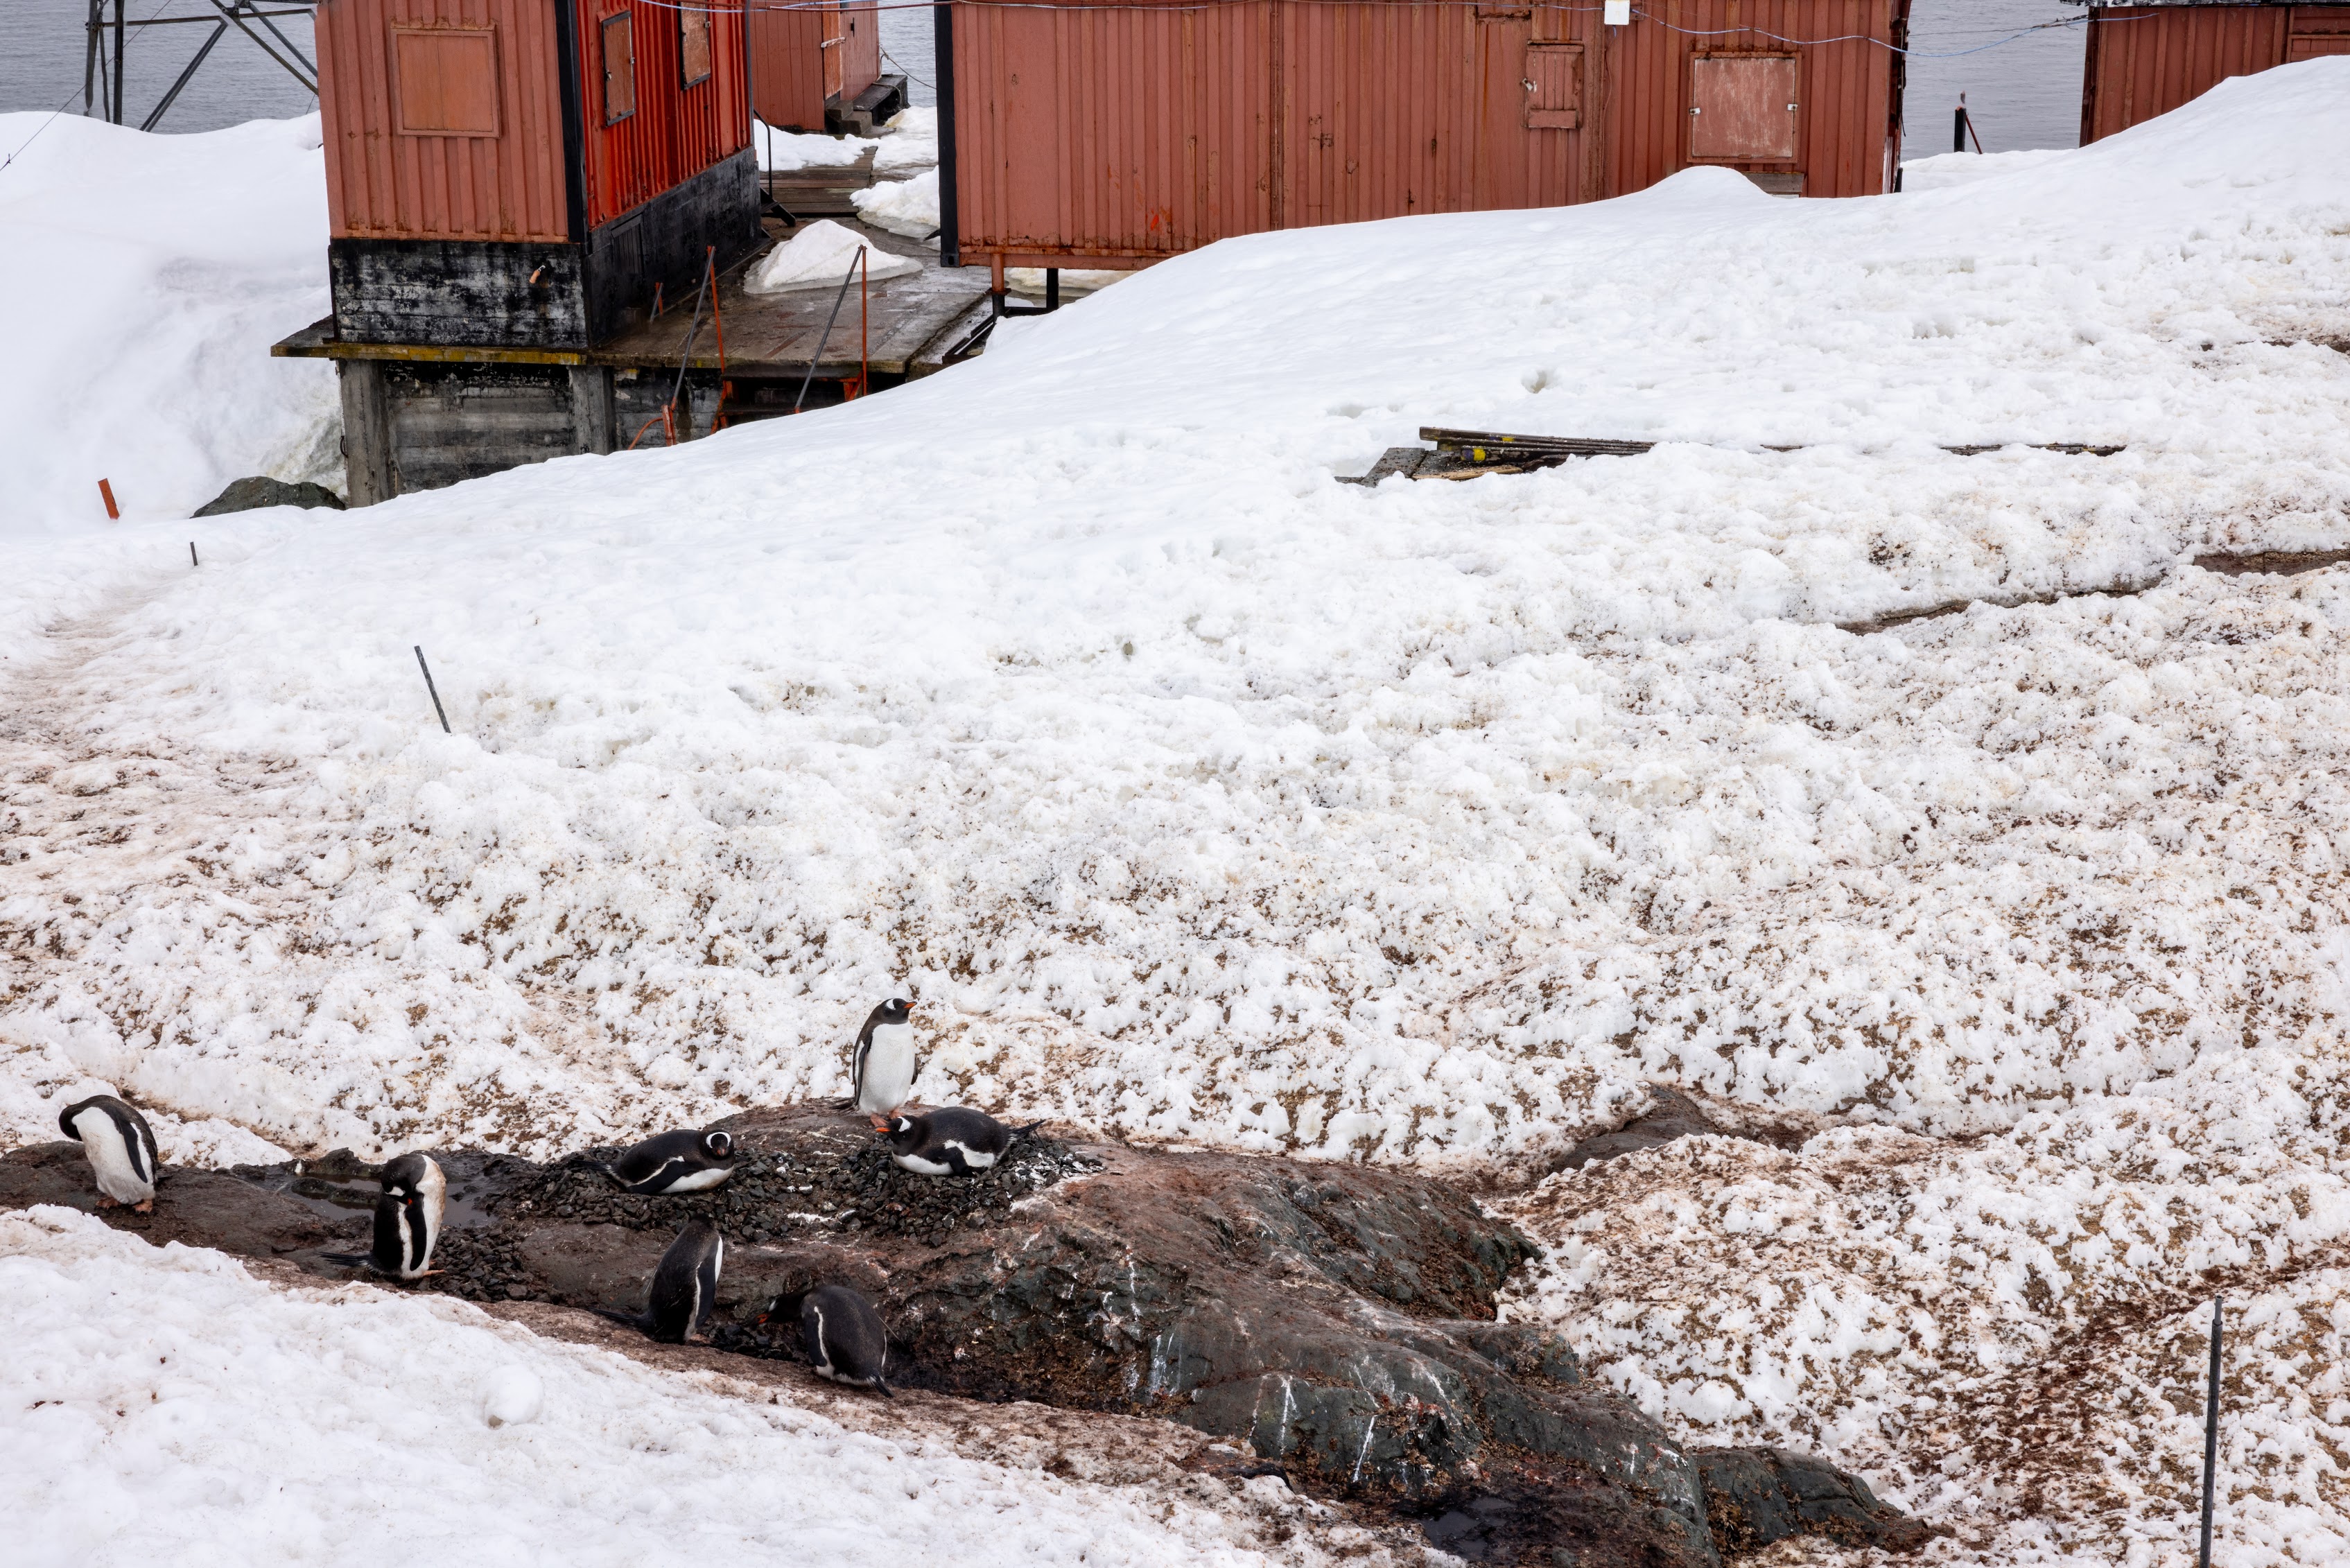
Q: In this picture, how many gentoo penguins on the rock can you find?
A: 7